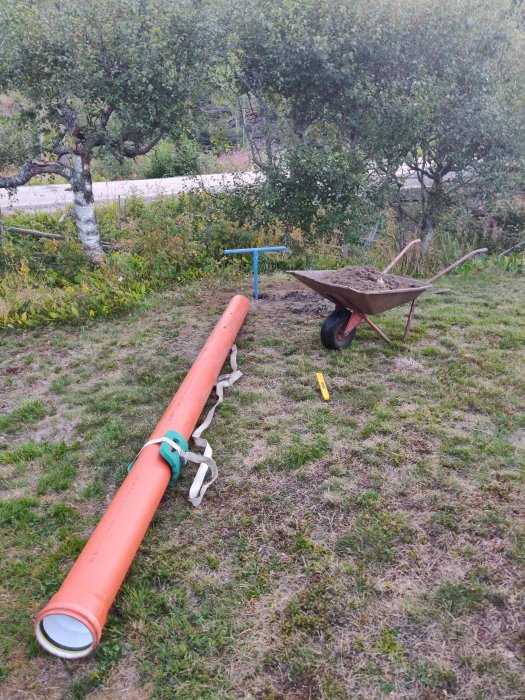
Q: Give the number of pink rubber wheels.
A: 0